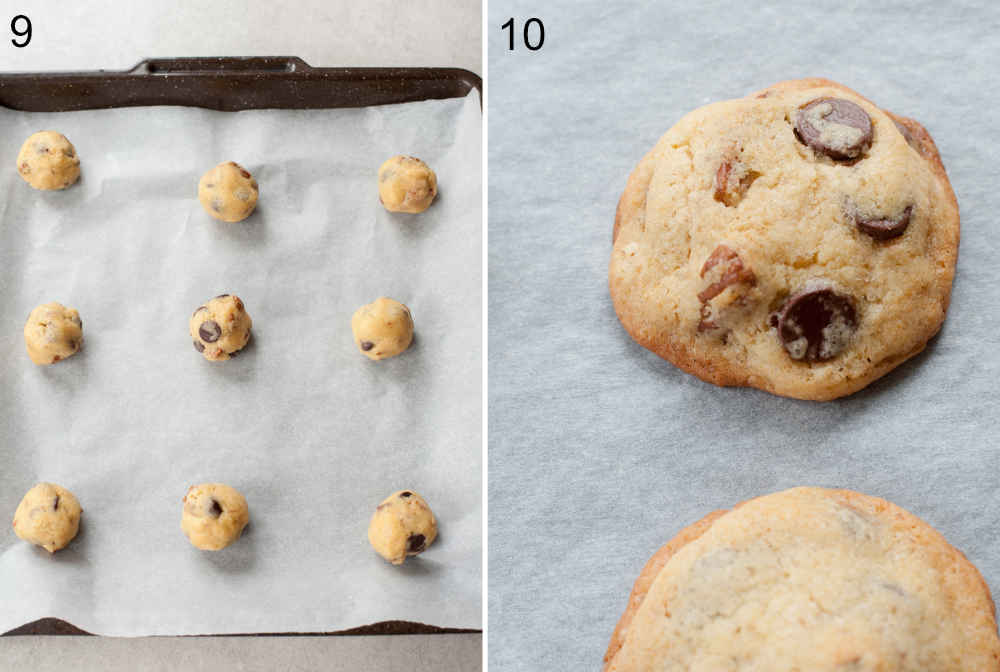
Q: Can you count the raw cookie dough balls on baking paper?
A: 9